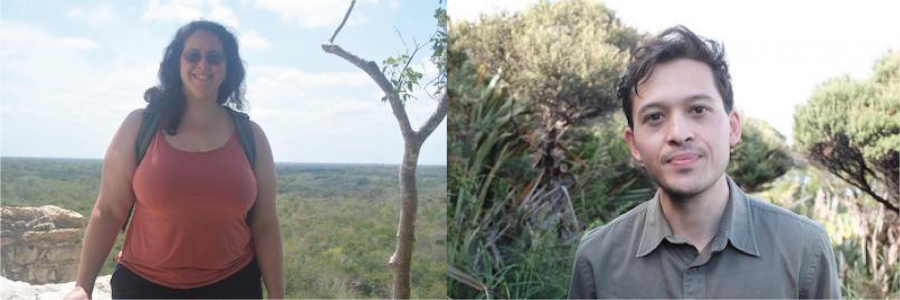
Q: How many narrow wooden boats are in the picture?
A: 0